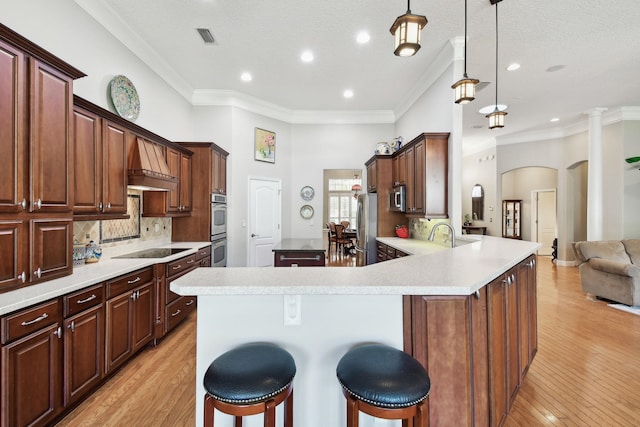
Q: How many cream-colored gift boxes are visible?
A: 0